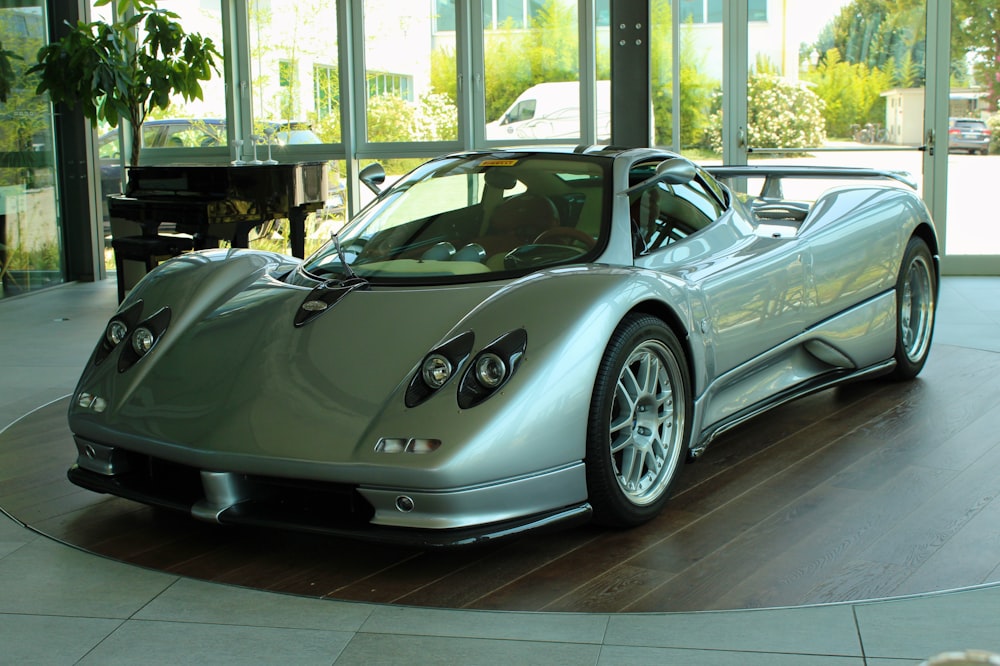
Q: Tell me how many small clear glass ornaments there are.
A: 3